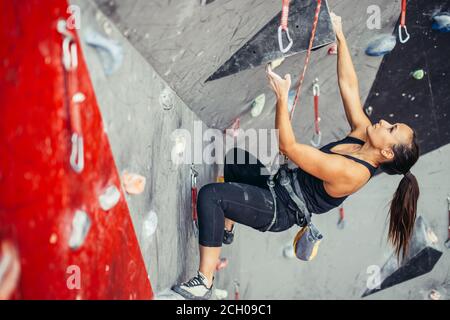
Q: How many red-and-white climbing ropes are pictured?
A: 1